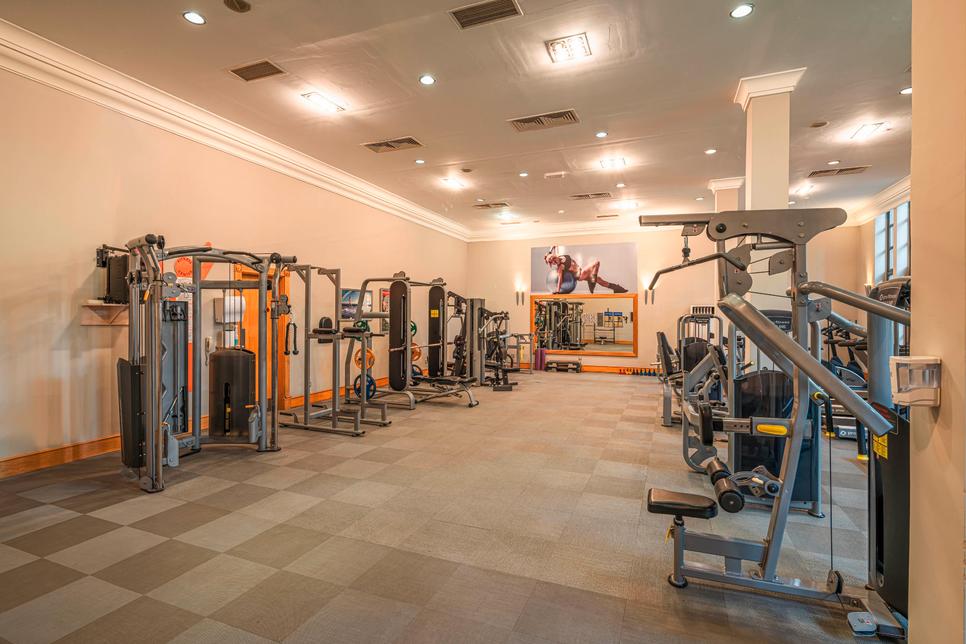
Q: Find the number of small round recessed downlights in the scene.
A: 14